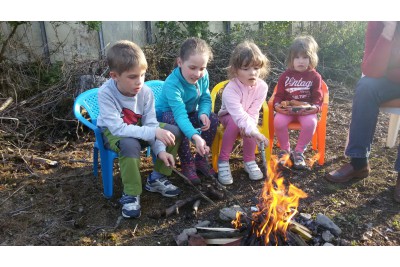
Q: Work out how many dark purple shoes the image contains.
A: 2